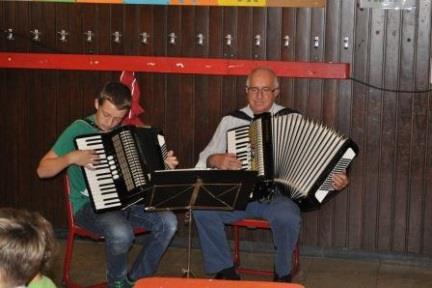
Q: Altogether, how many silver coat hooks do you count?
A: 13